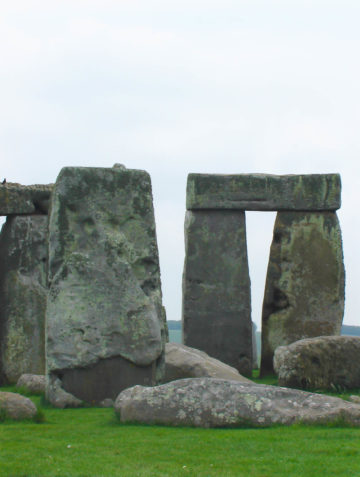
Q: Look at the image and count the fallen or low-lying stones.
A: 5